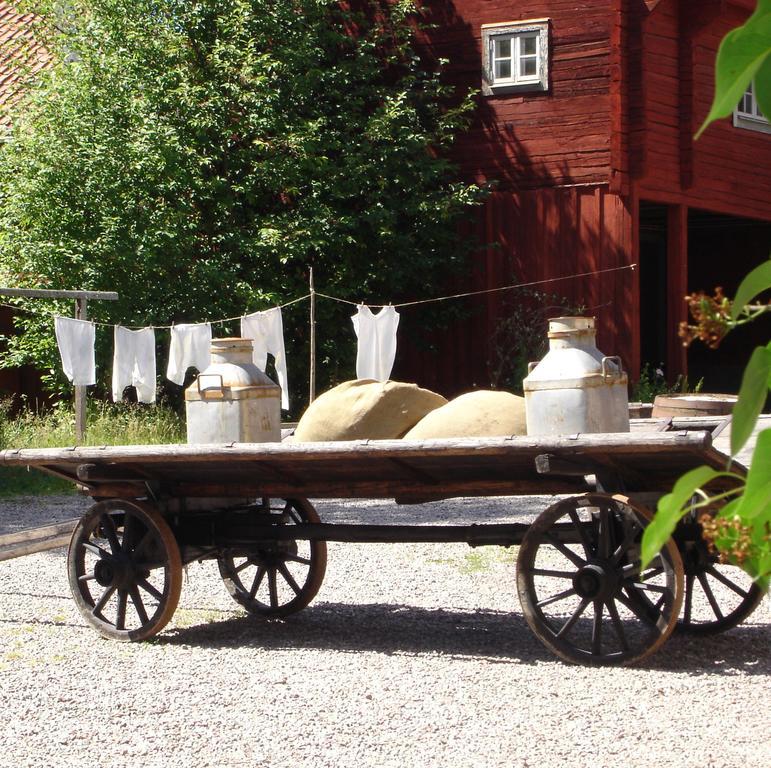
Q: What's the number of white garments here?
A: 5